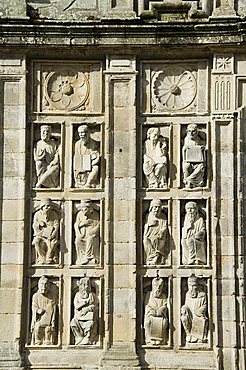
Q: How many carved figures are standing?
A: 0